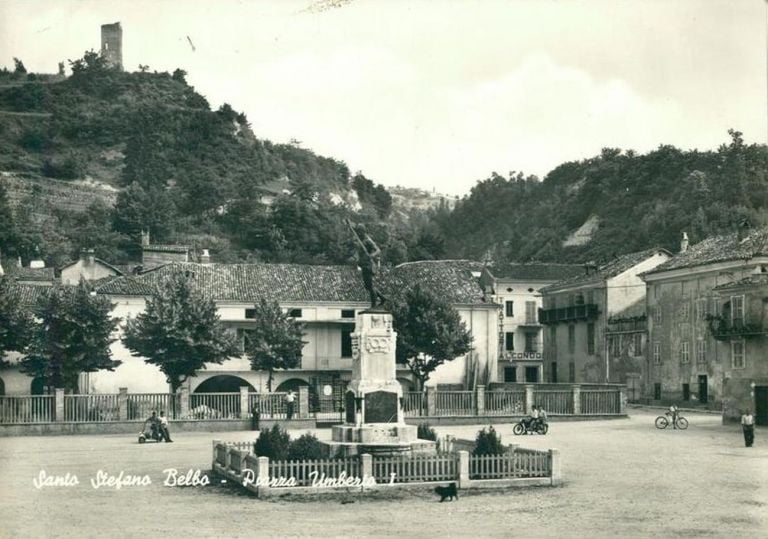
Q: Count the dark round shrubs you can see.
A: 4